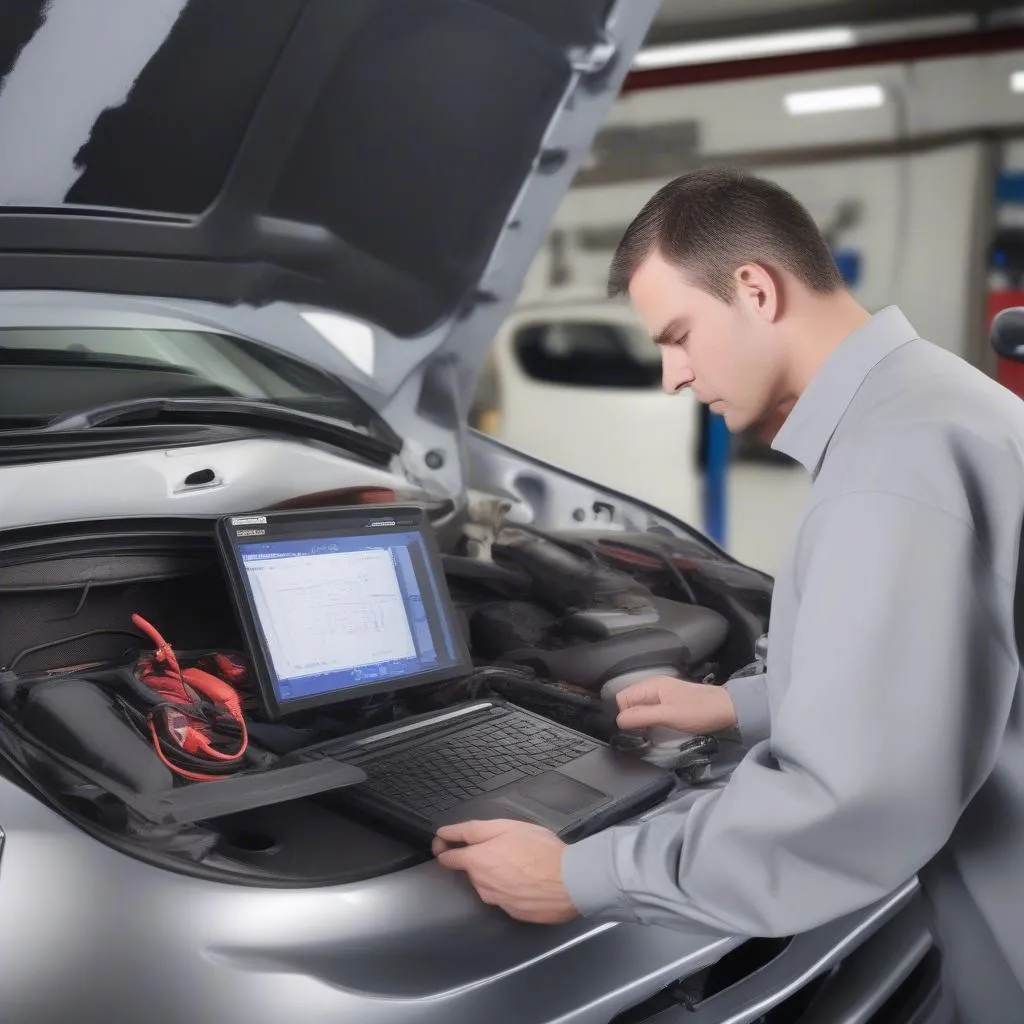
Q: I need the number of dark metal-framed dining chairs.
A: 0